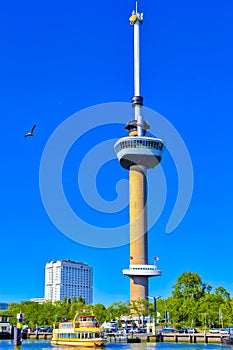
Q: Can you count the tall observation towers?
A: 1